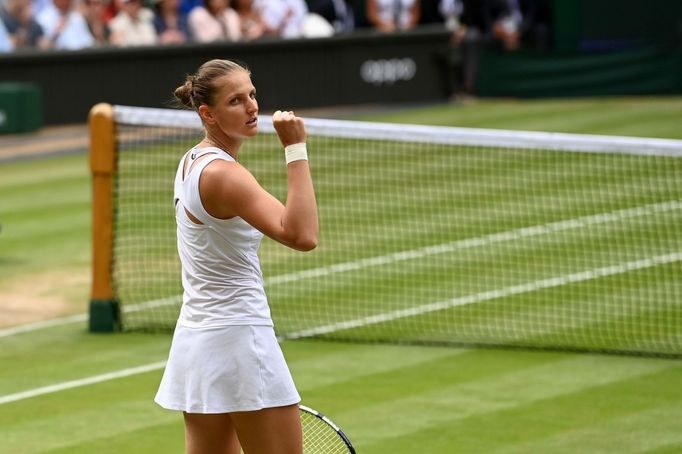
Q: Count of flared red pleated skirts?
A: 0